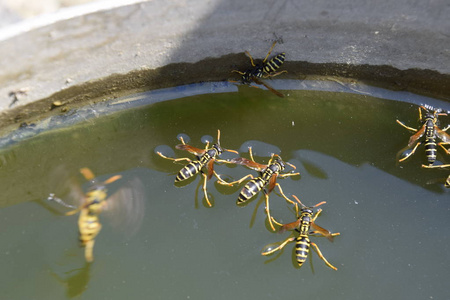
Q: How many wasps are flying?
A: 1